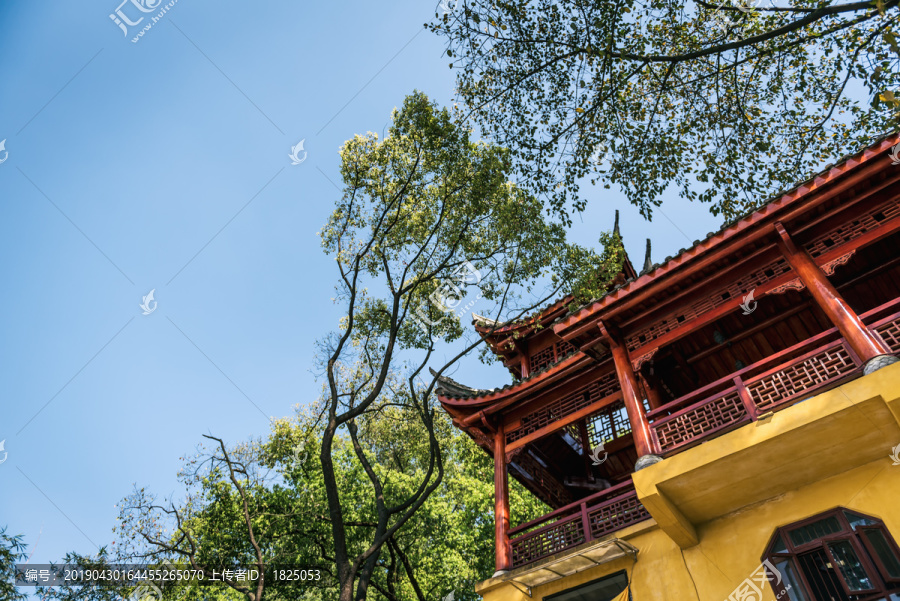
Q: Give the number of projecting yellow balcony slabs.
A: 1